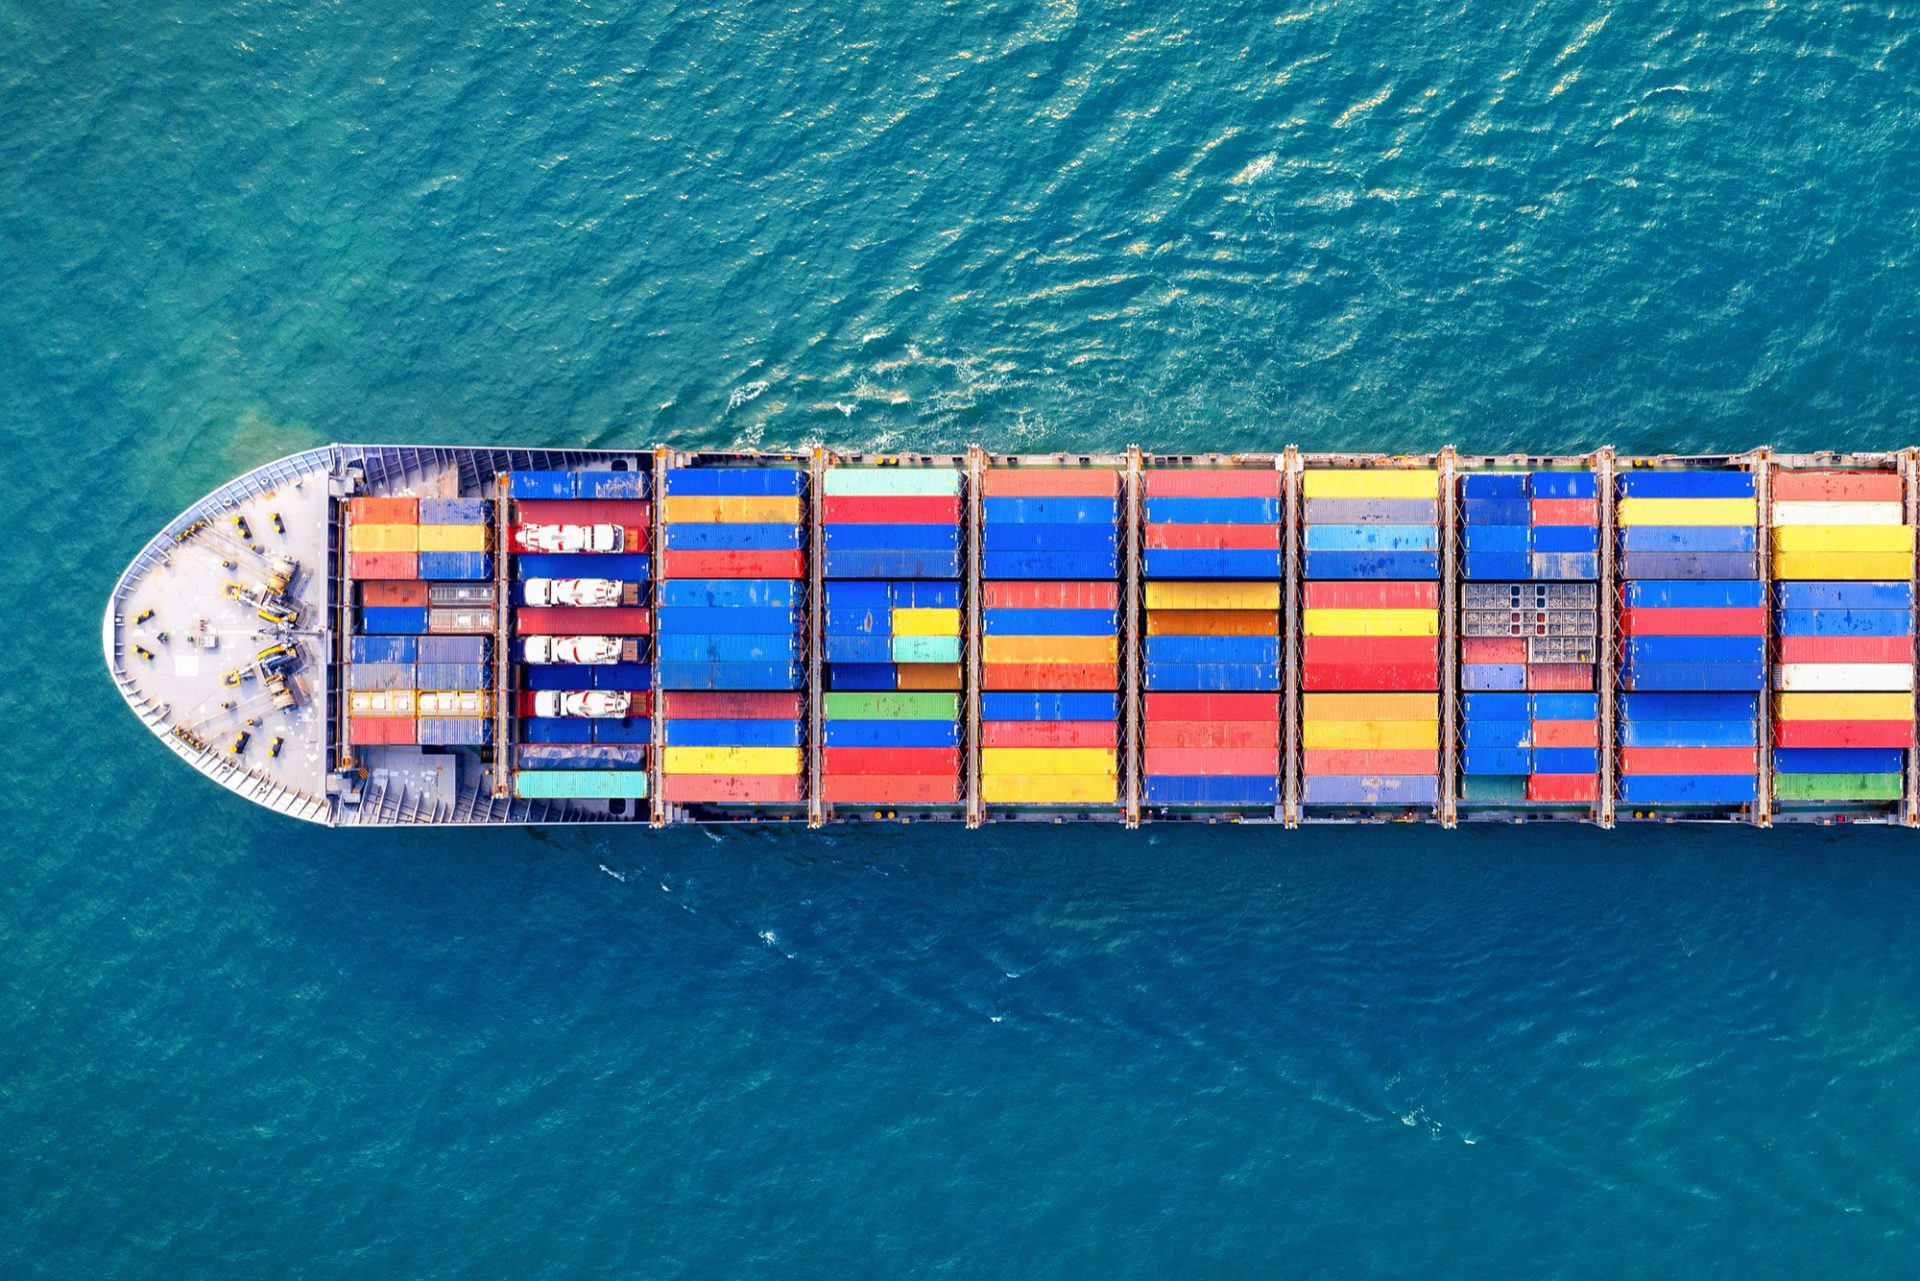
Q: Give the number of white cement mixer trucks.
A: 4